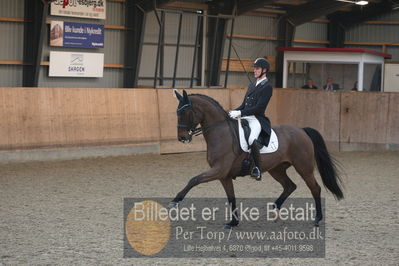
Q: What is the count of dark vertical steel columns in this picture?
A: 5